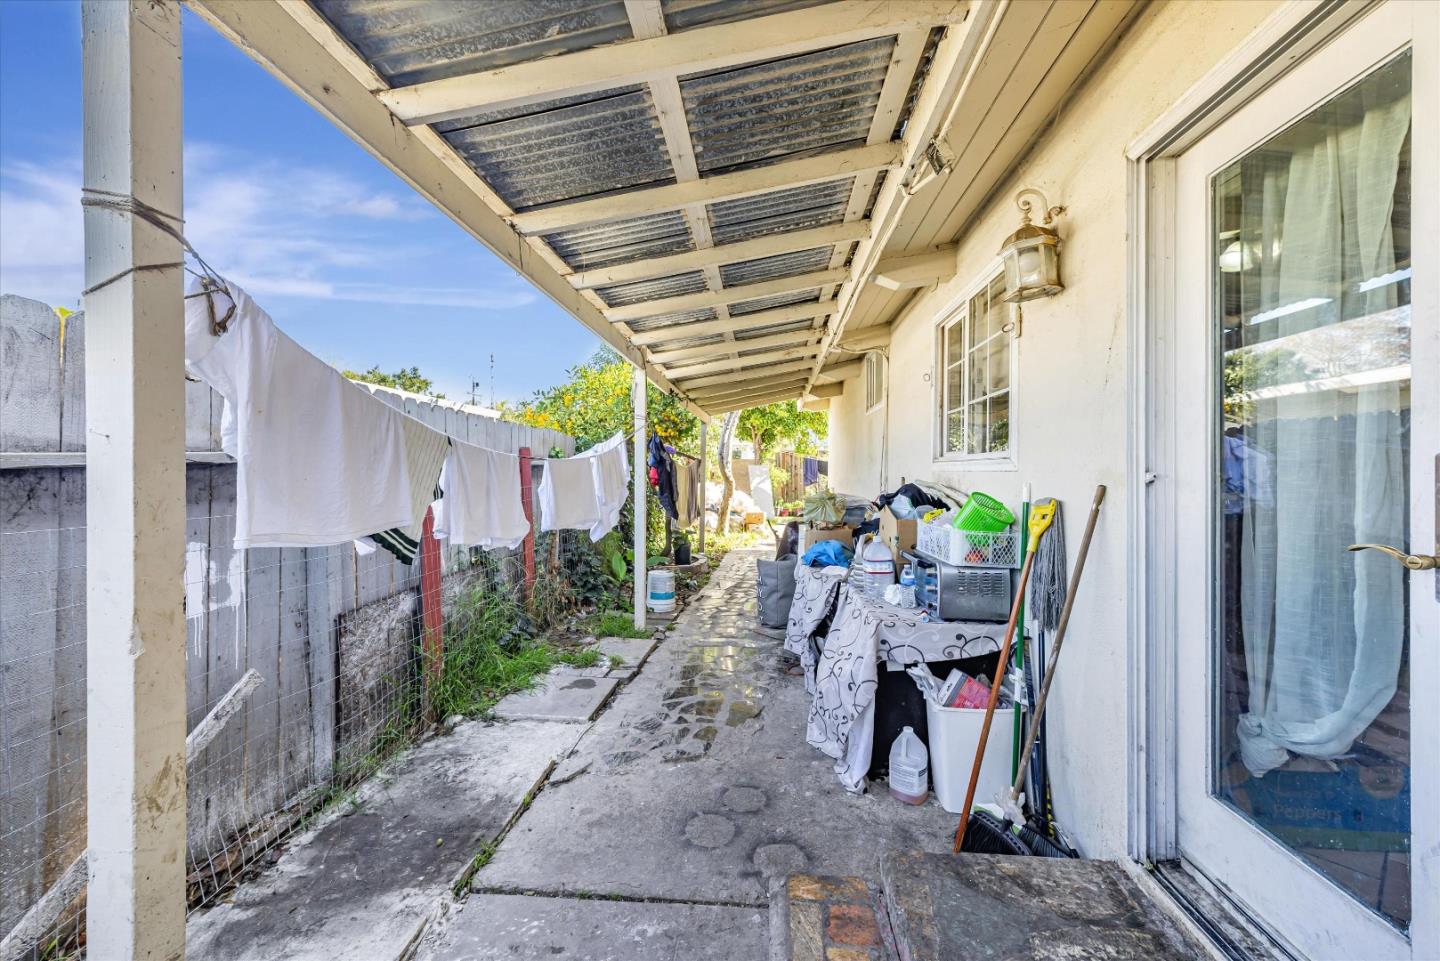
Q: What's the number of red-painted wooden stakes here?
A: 2